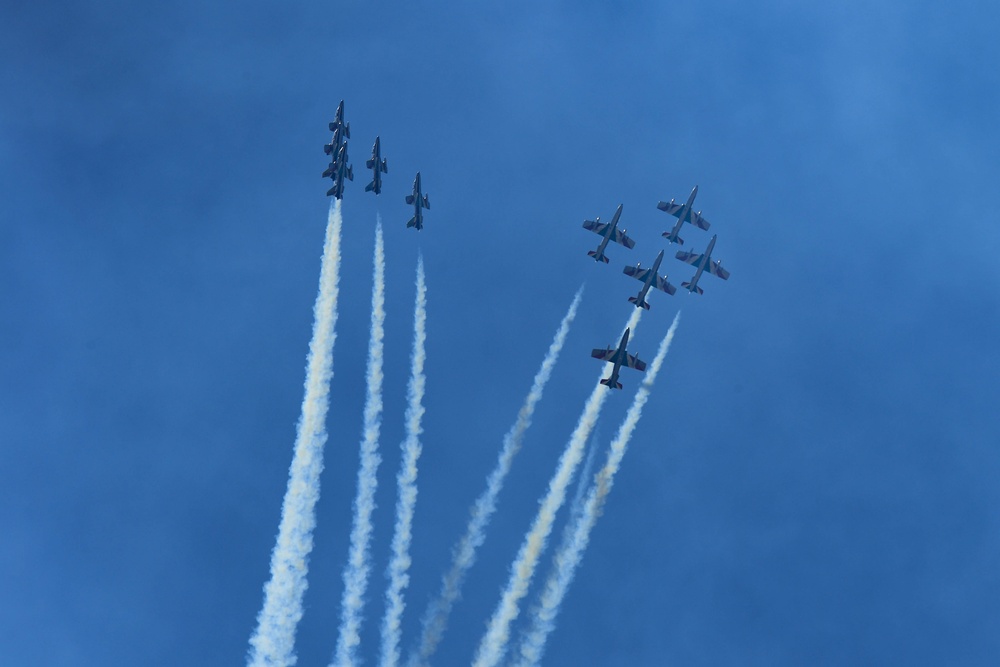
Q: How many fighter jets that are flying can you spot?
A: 10